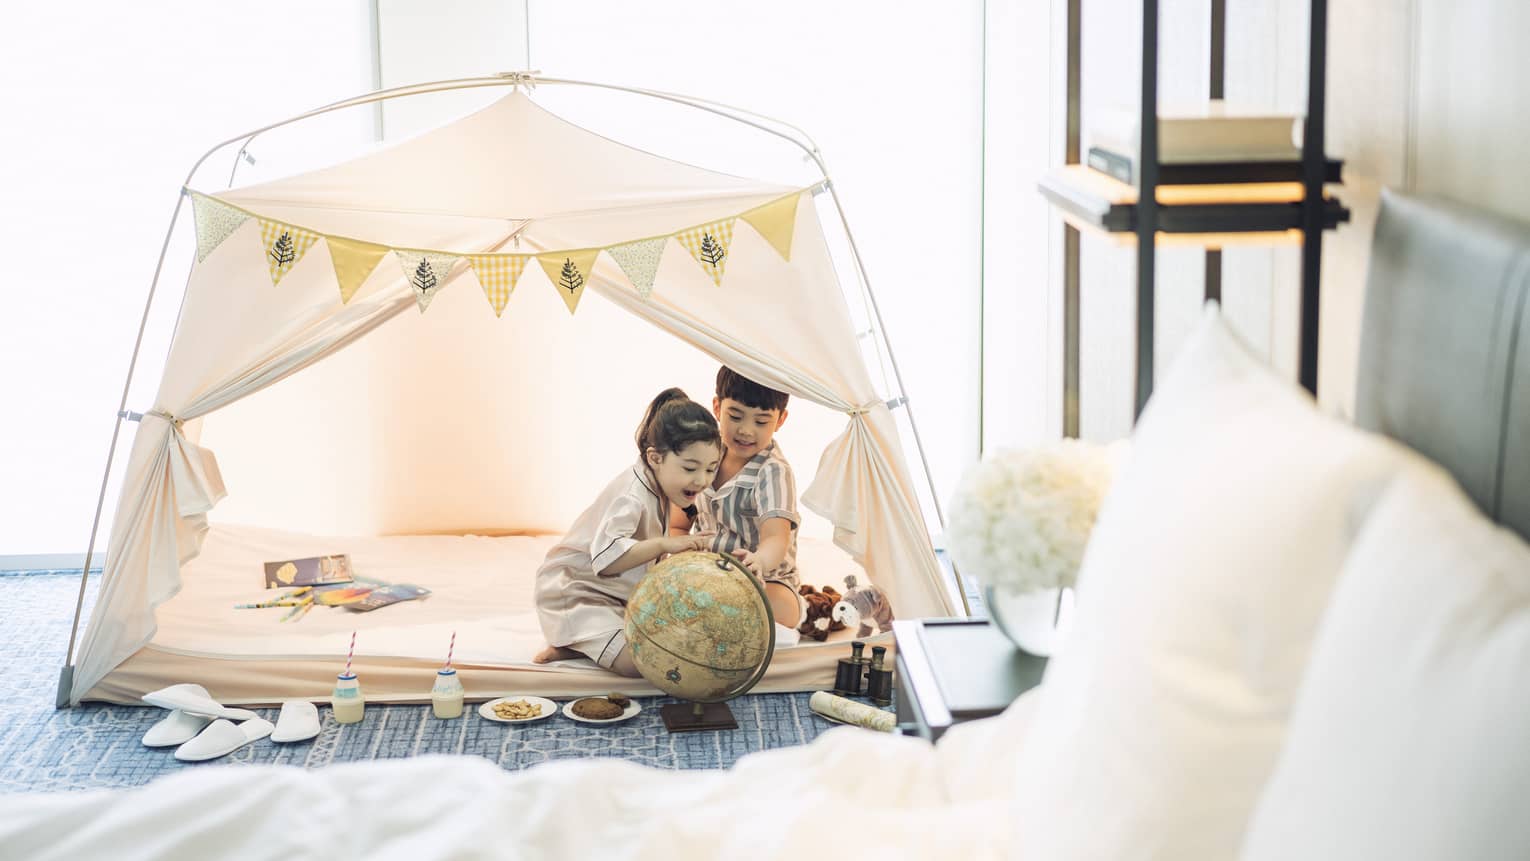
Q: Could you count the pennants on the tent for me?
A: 9